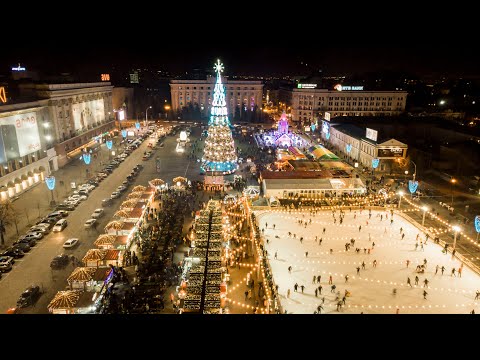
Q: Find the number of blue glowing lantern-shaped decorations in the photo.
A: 11